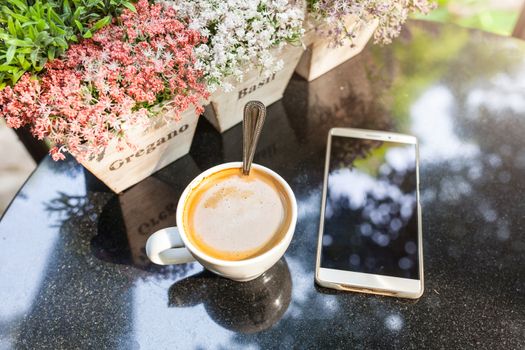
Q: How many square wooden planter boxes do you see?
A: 3